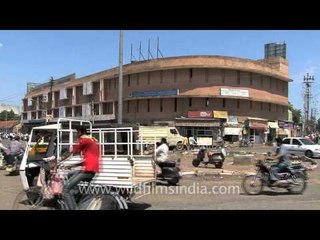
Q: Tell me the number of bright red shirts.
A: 1